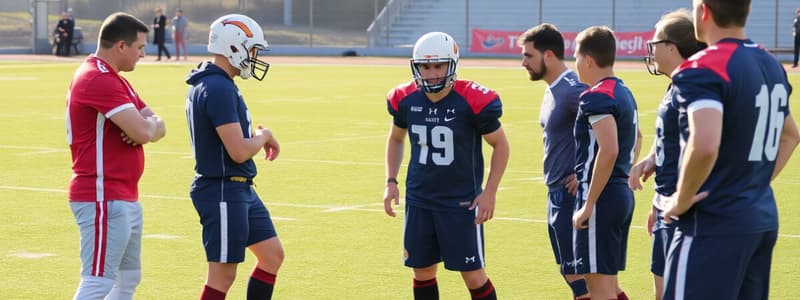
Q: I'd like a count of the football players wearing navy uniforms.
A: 6